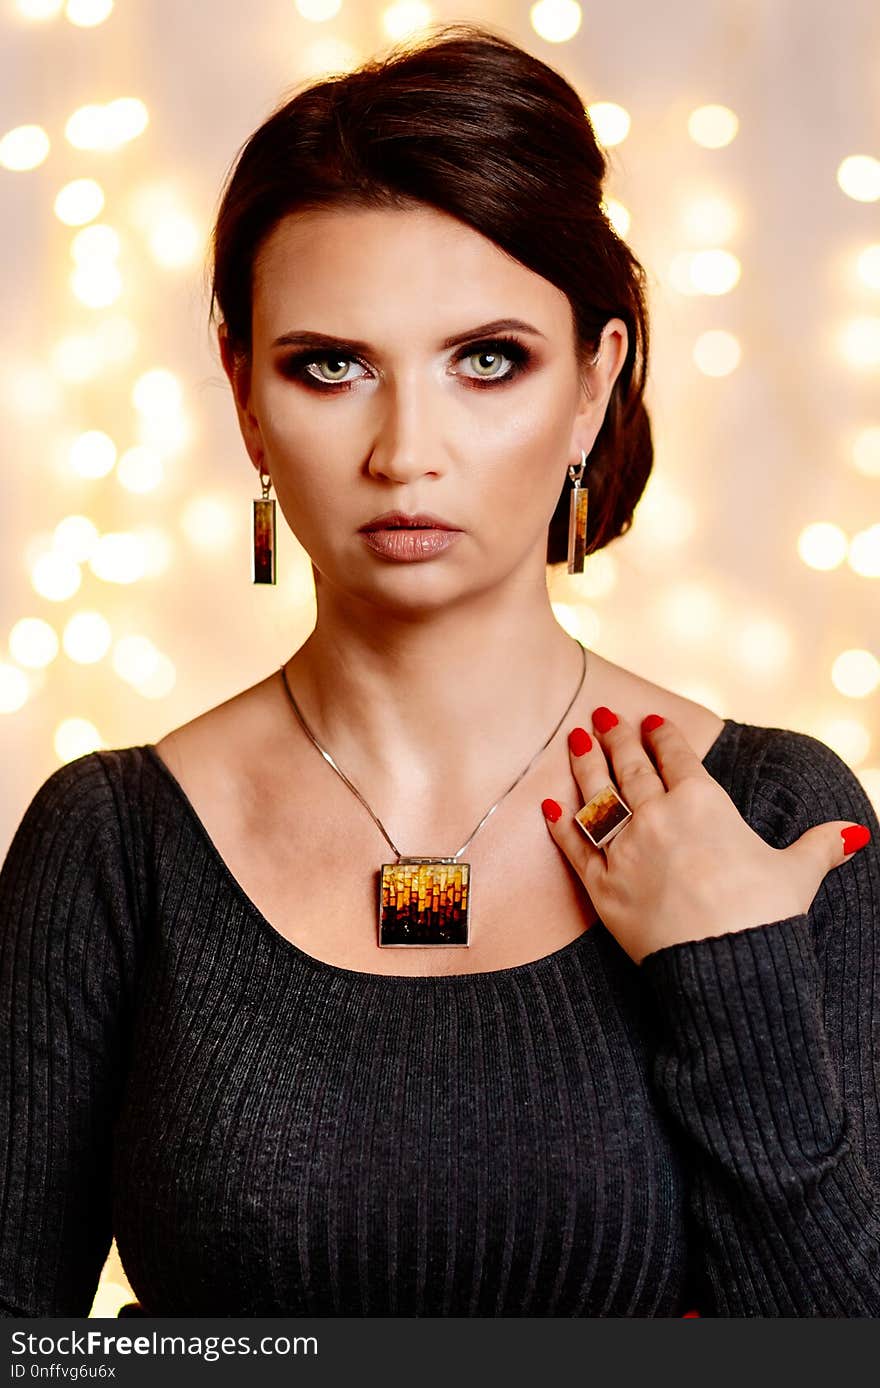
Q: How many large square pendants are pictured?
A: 1